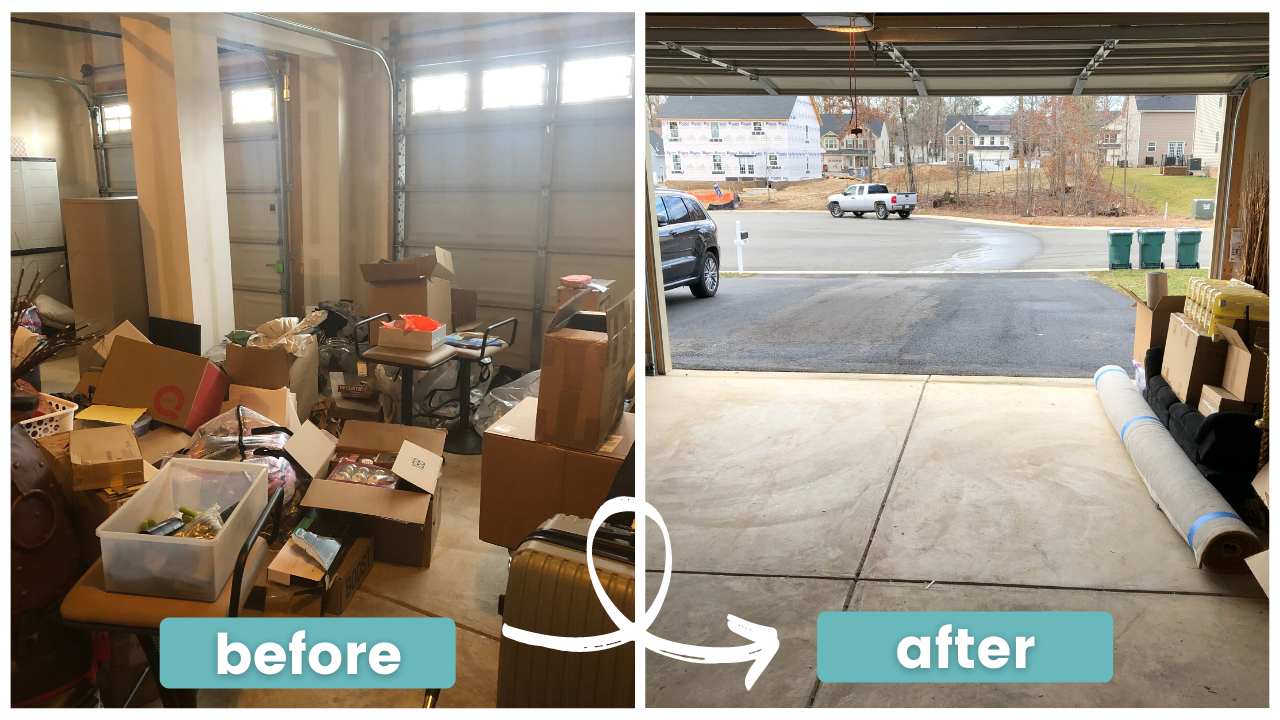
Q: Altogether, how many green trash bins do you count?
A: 3